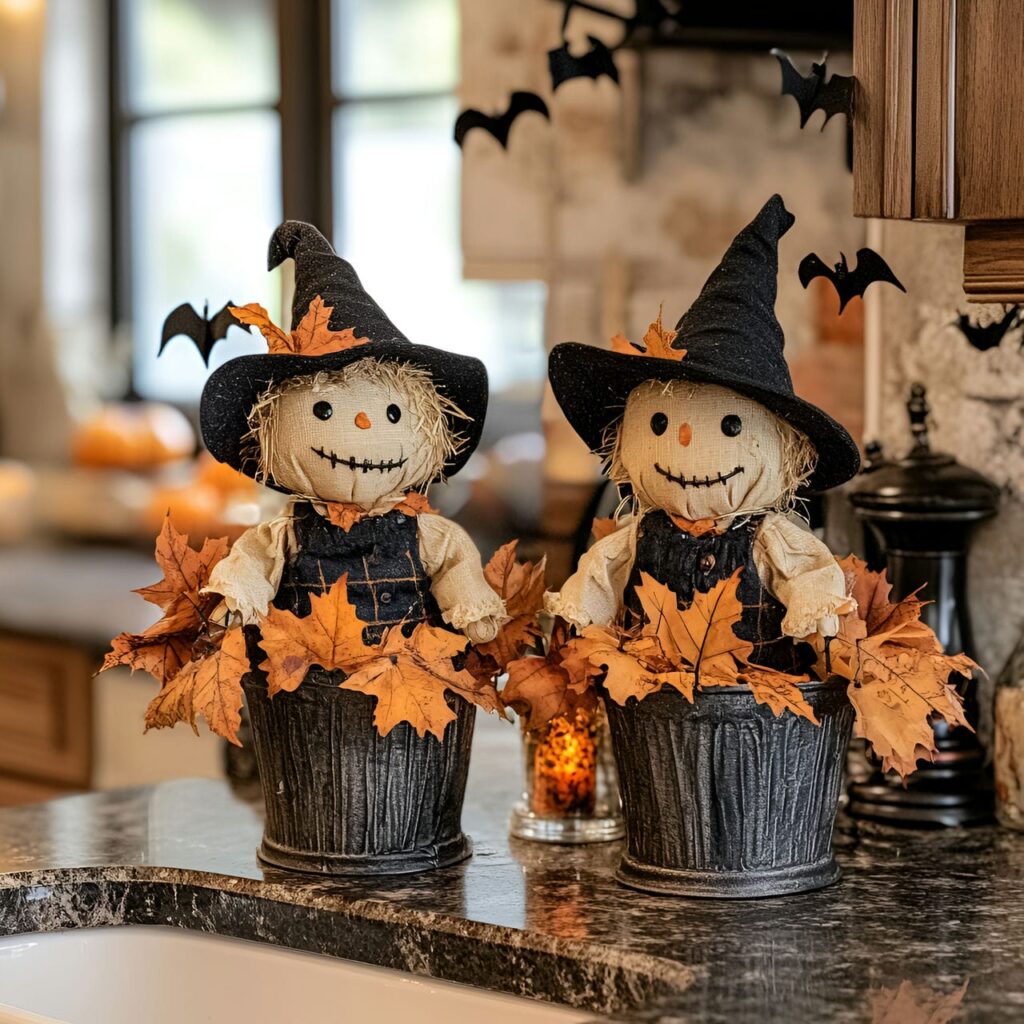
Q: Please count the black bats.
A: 6